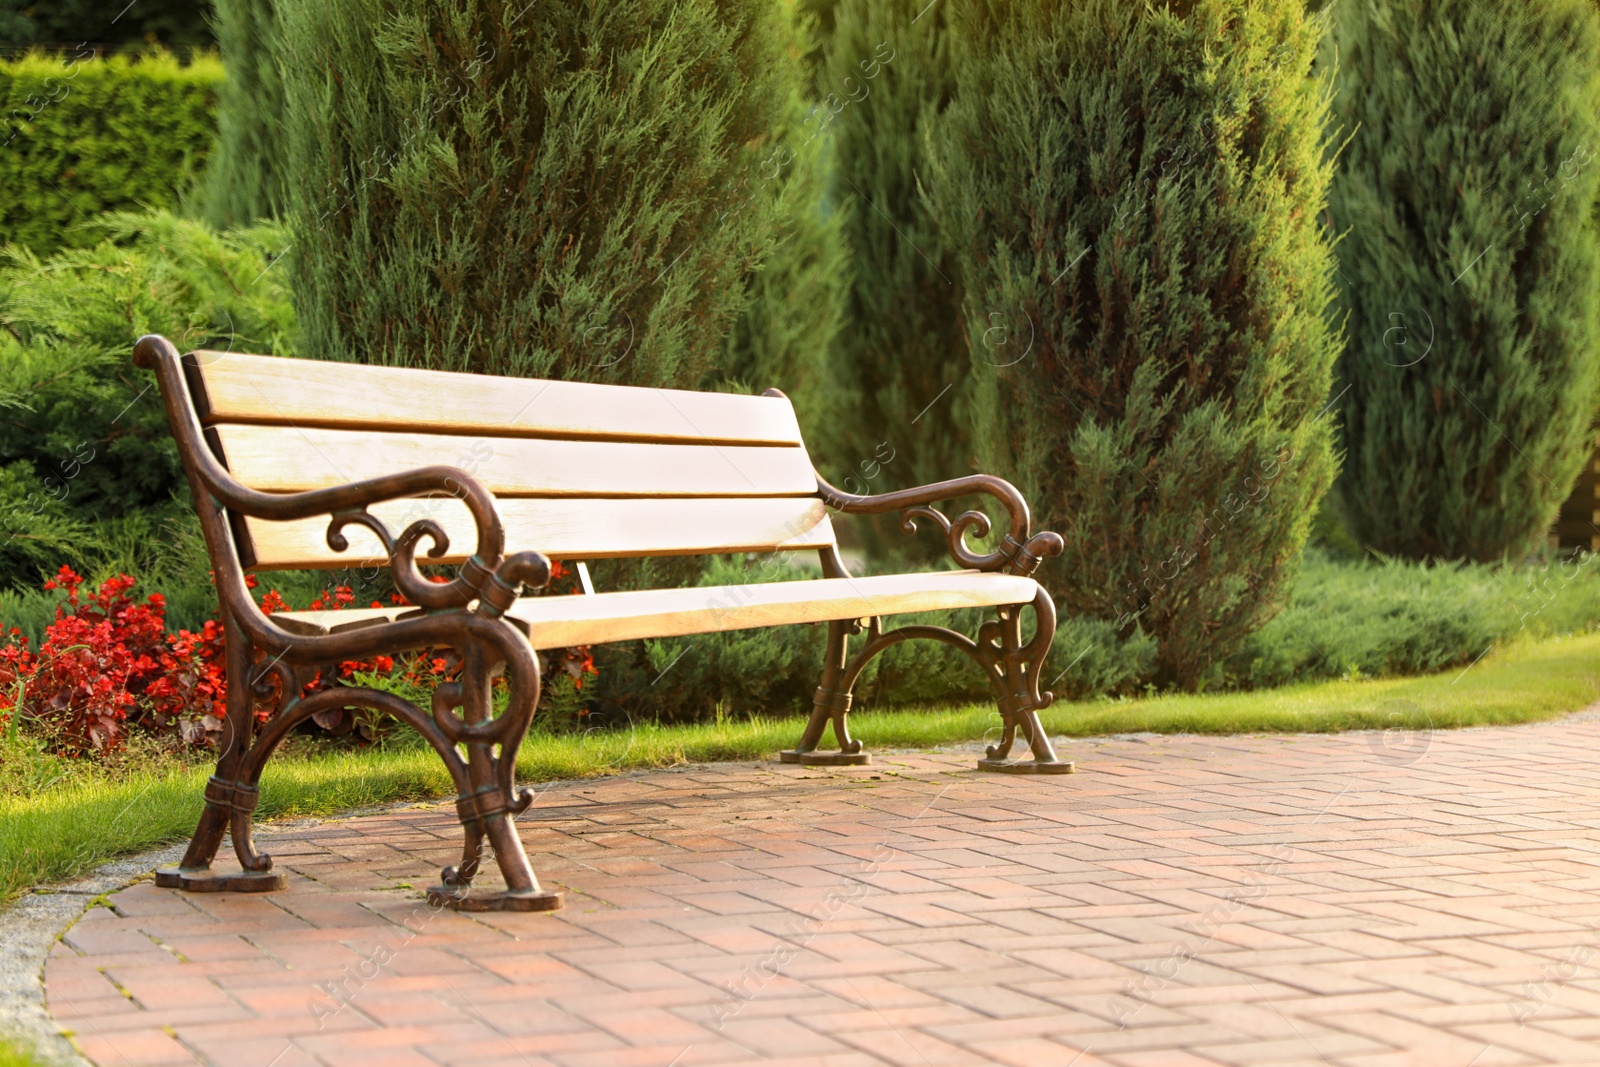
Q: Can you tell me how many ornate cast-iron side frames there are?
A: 2